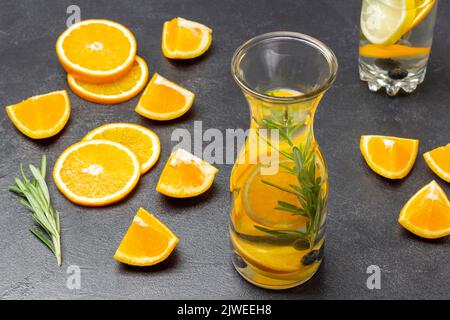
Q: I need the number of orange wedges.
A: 8